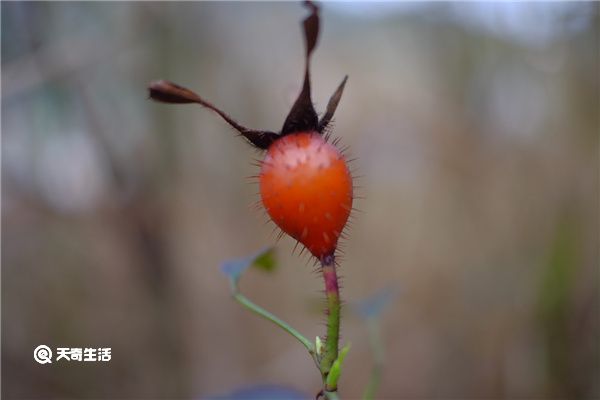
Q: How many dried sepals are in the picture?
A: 3